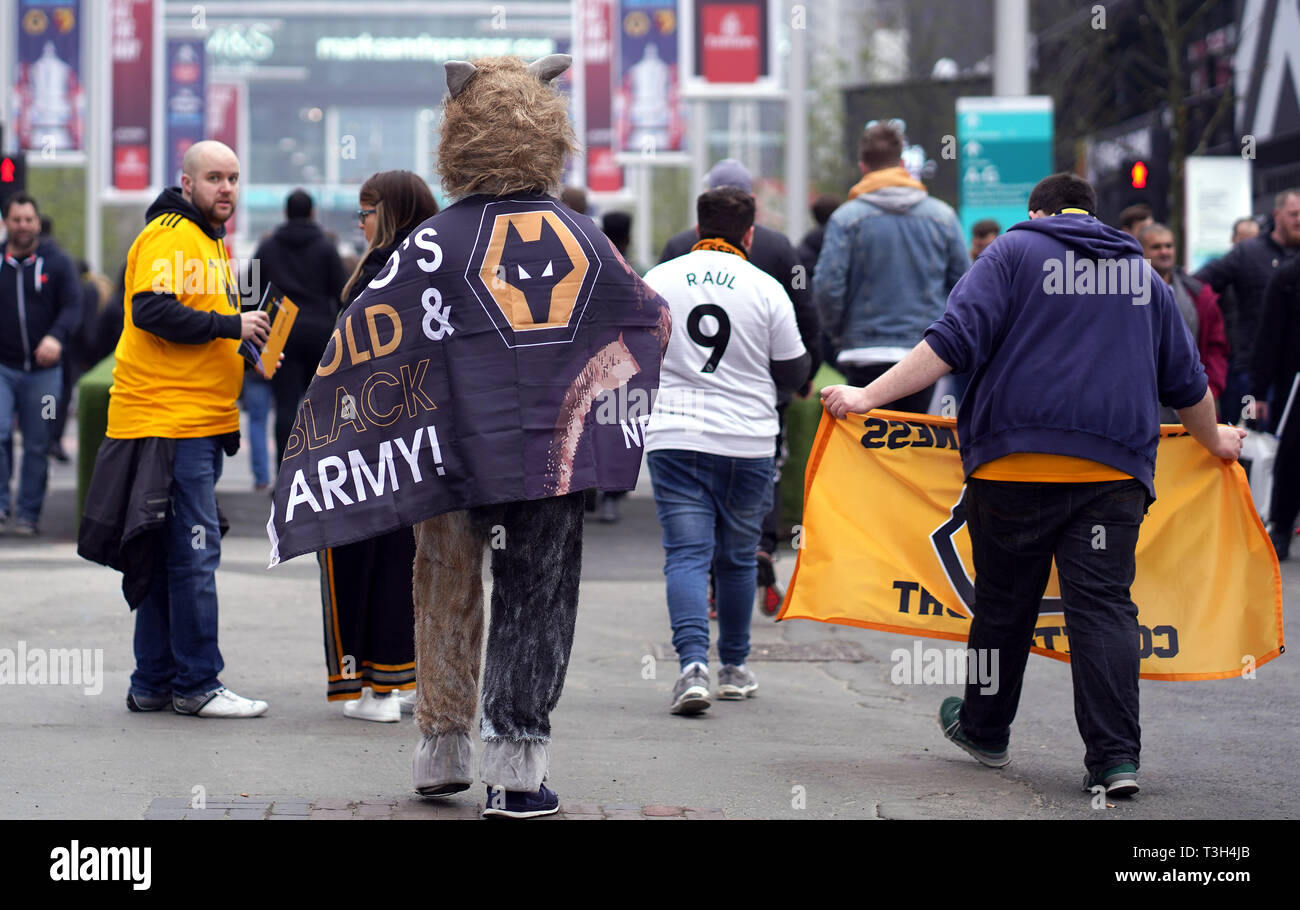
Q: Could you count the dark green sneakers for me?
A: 2